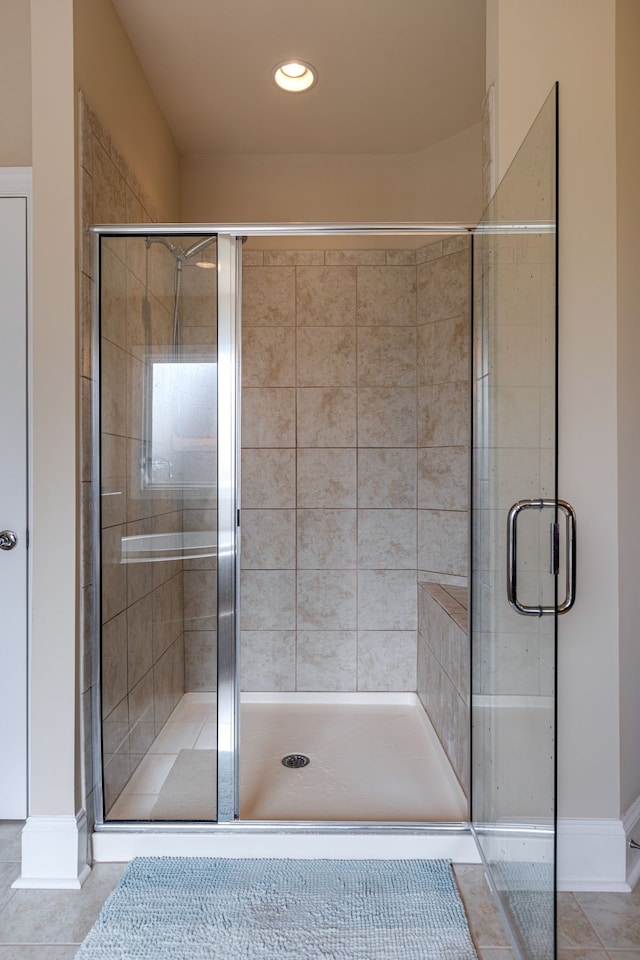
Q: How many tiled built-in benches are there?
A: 1